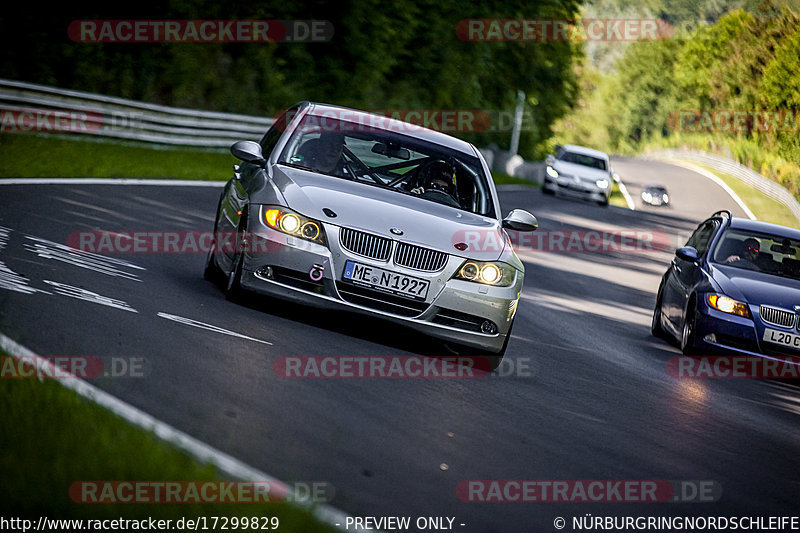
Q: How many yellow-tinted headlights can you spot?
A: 3